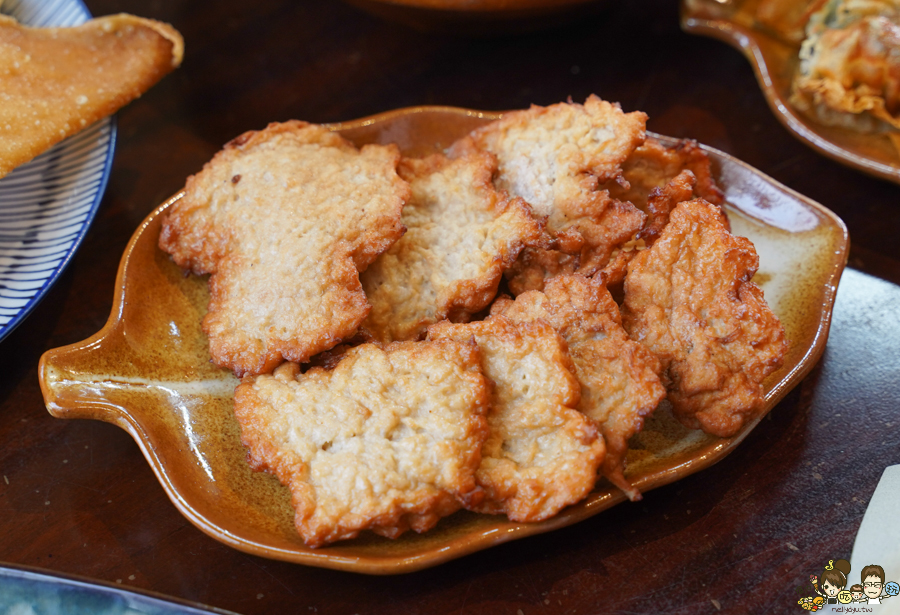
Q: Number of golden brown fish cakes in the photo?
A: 8